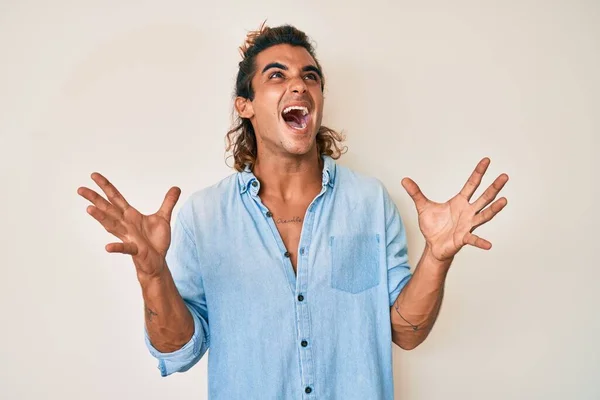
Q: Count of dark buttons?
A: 6